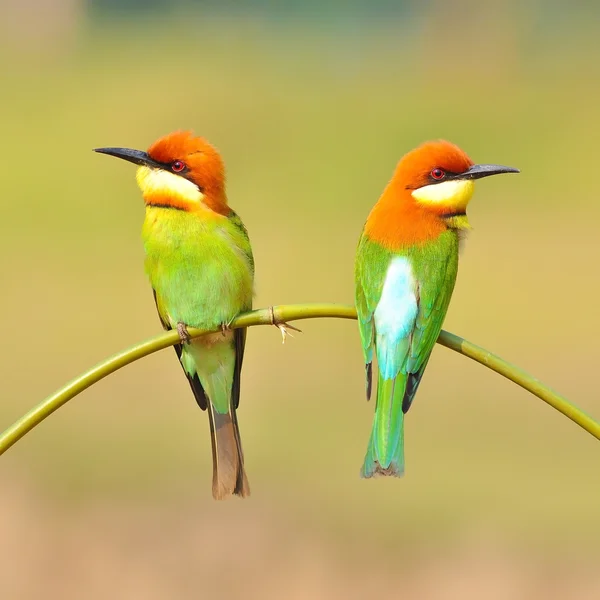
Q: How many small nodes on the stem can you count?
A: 1